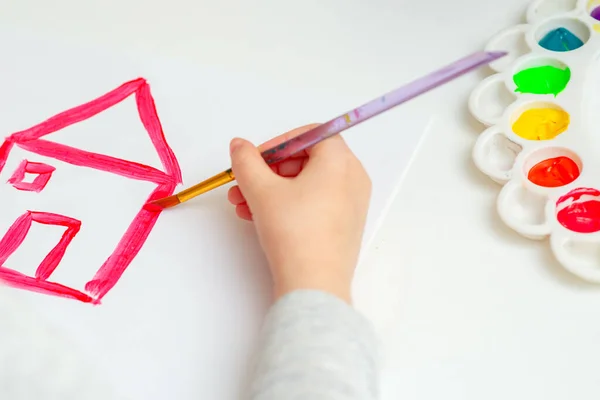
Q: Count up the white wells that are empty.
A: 6